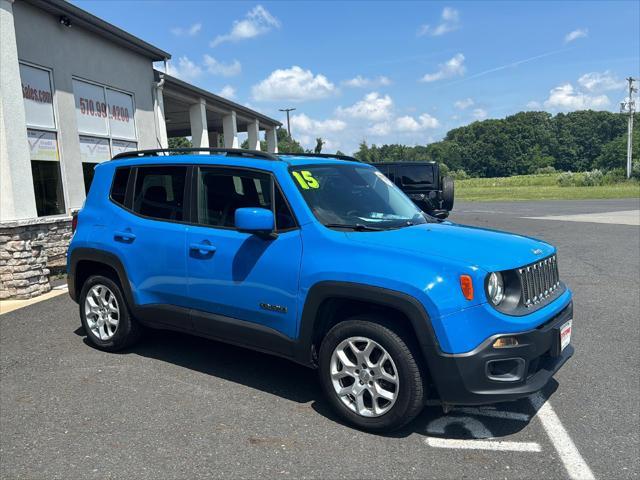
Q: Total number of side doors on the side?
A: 2